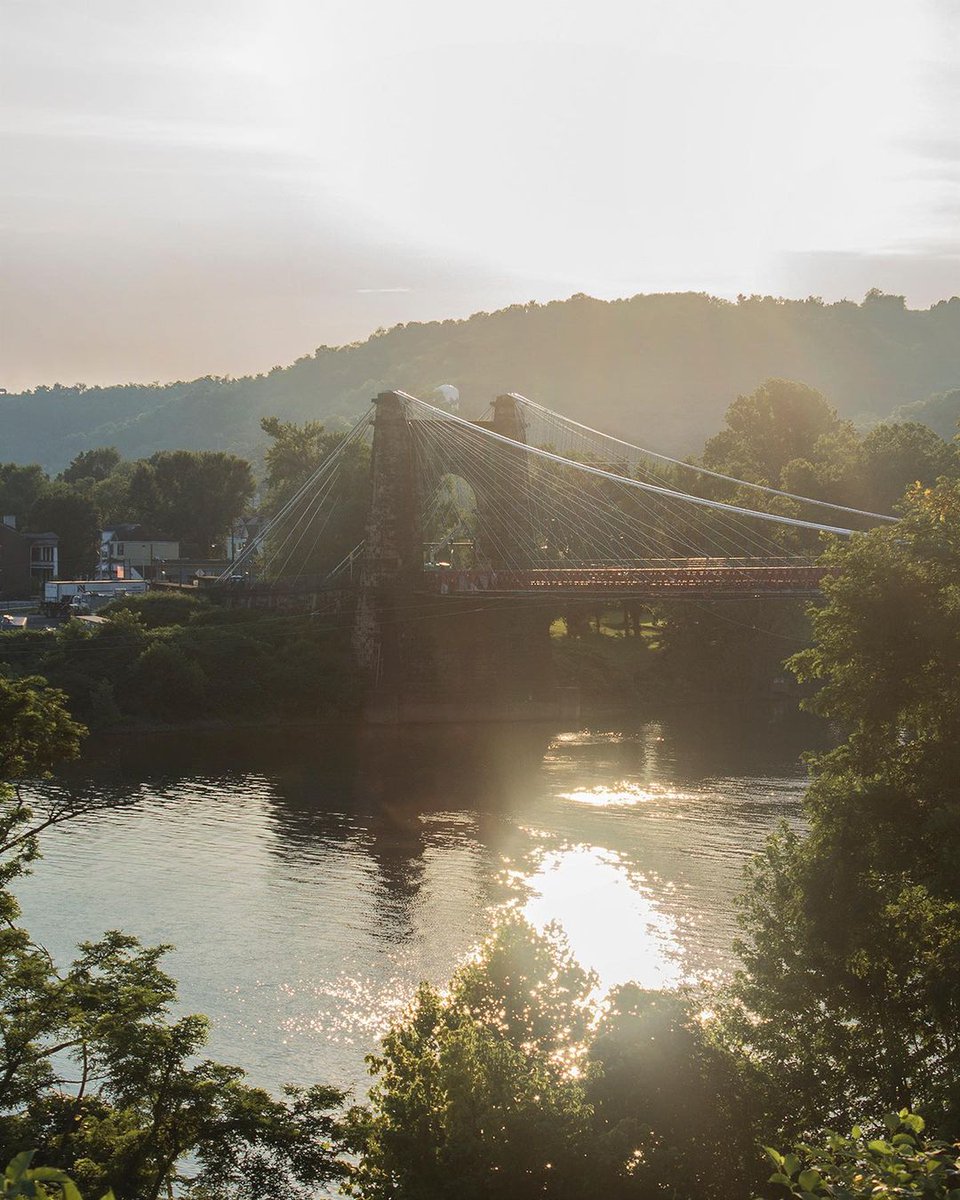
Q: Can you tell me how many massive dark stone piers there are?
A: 2